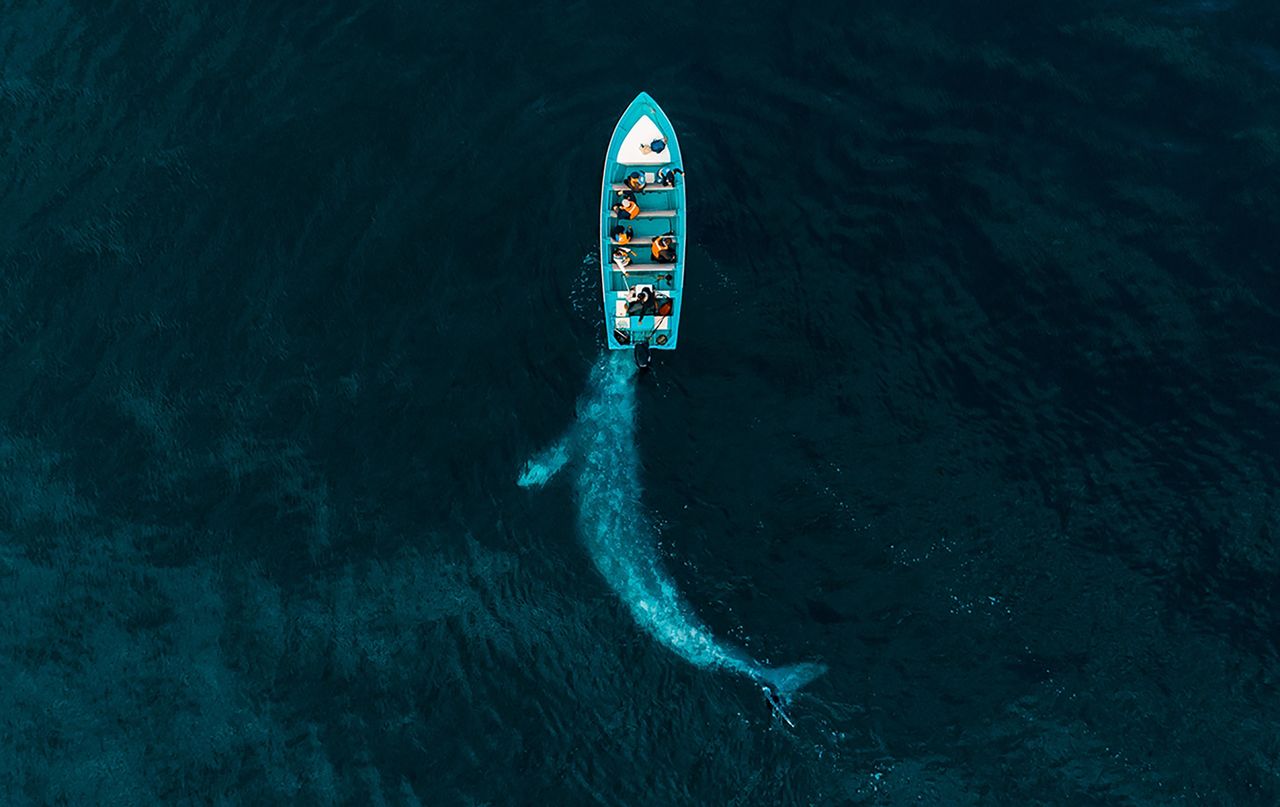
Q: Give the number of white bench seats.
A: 4